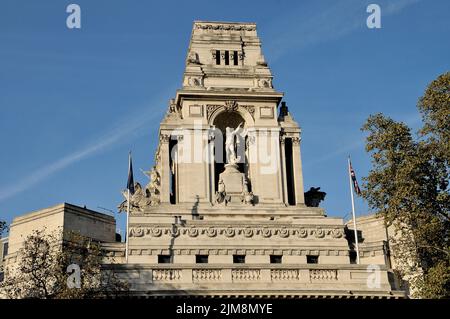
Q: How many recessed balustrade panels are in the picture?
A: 5